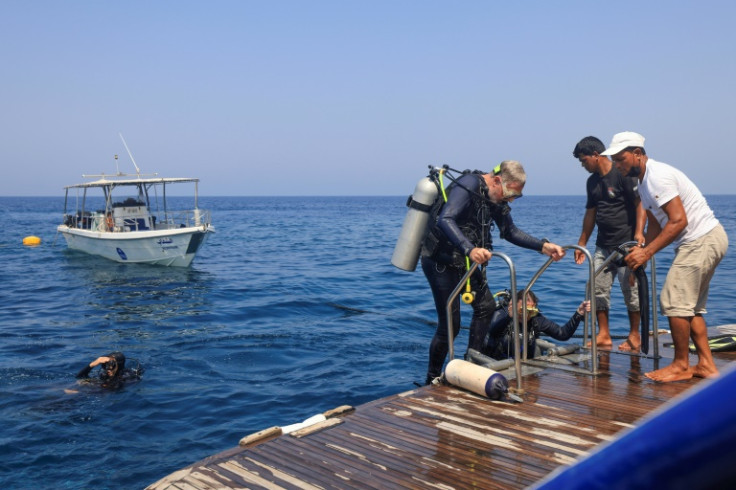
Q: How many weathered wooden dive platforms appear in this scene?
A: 1